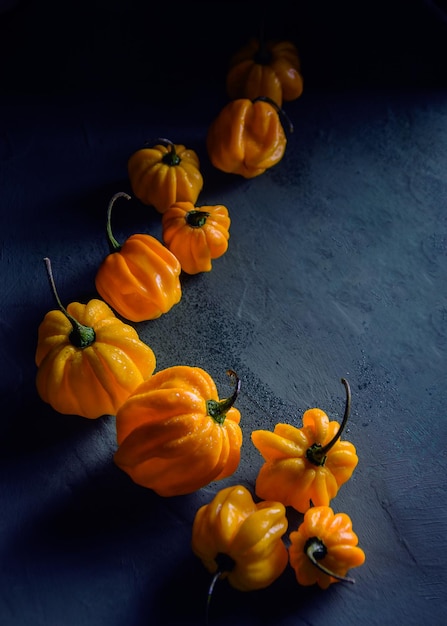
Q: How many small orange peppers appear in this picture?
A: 10